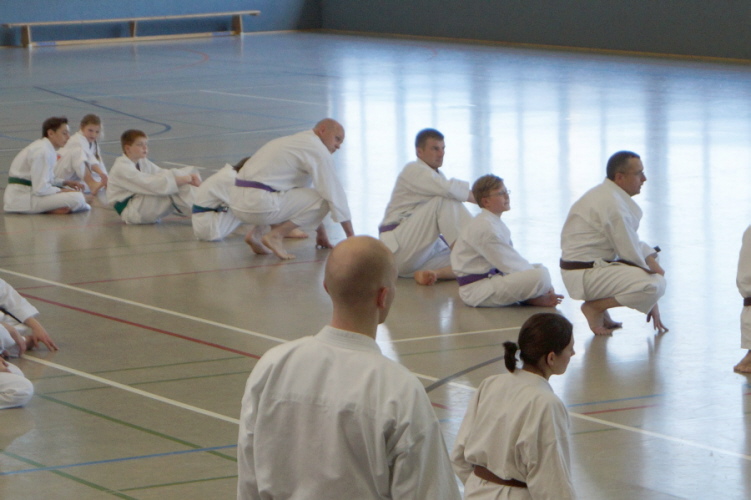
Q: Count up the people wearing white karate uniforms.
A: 13